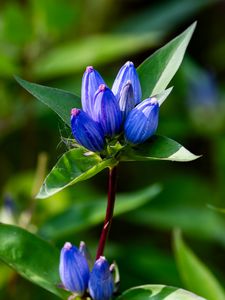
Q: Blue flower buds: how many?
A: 8